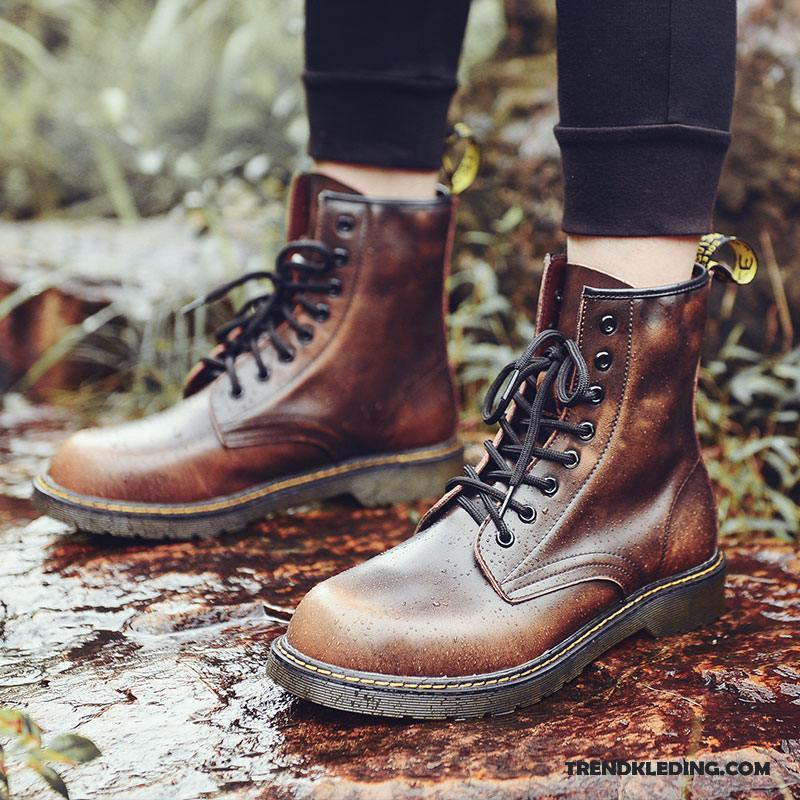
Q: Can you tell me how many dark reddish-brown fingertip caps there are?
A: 0